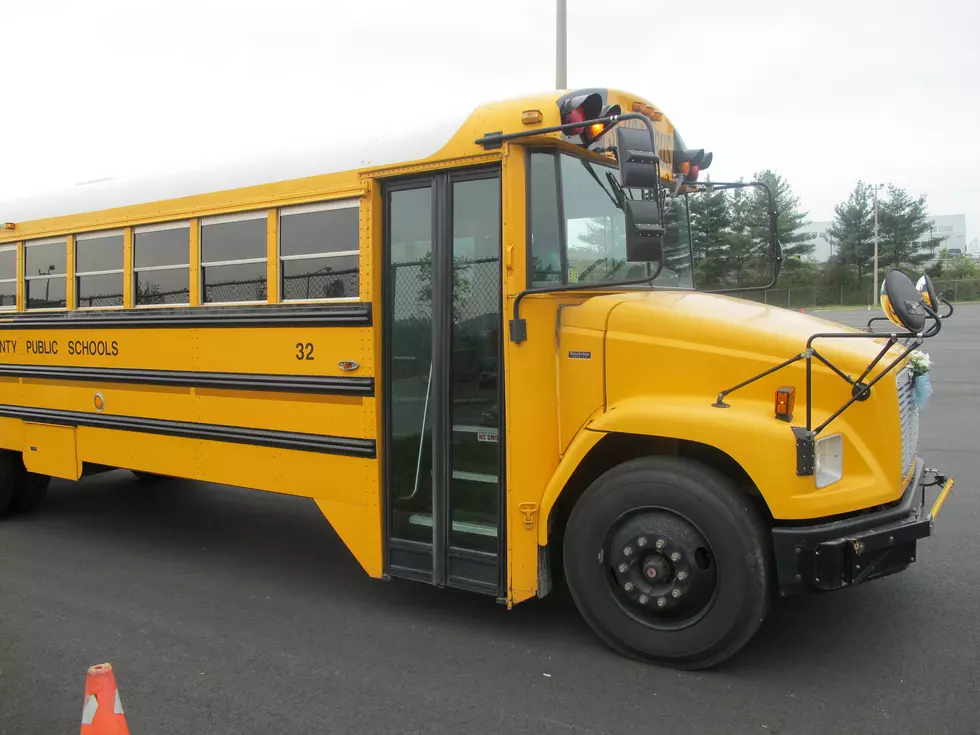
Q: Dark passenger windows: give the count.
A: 6